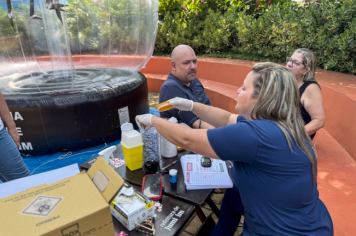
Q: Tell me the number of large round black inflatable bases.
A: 1